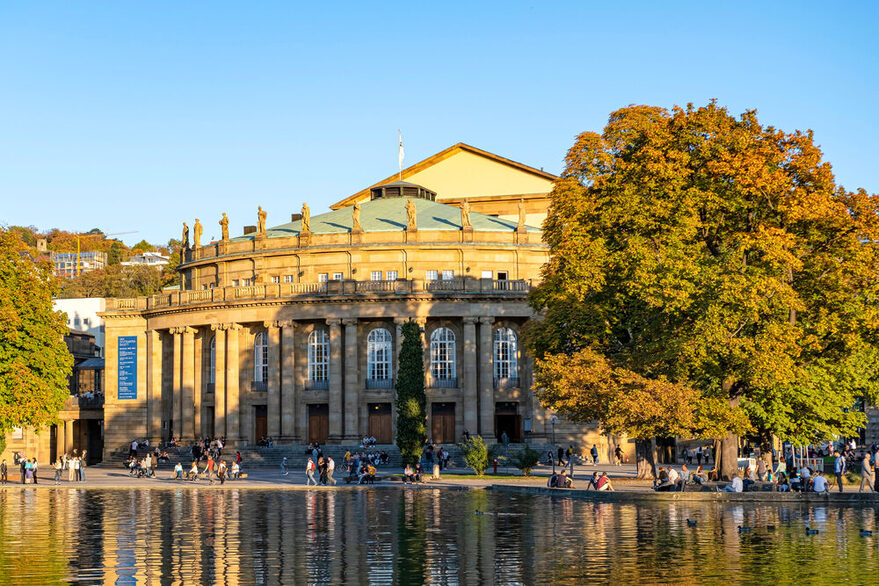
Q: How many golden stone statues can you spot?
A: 9